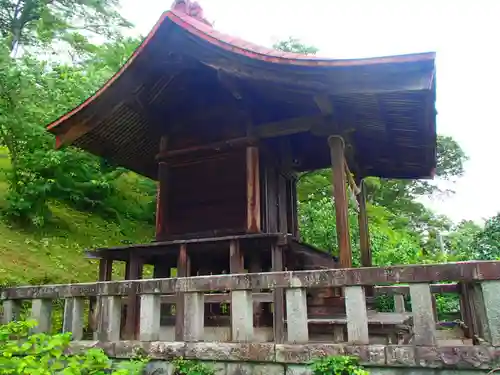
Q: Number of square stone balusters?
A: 11